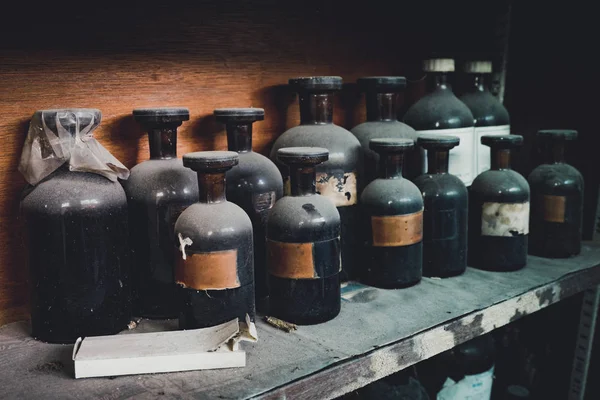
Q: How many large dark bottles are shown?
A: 13